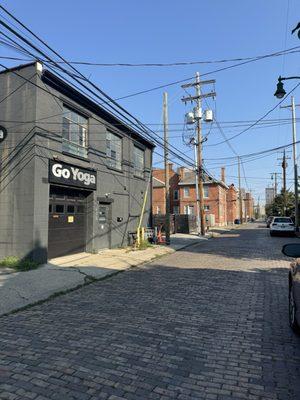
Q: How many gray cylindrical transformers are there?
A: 3